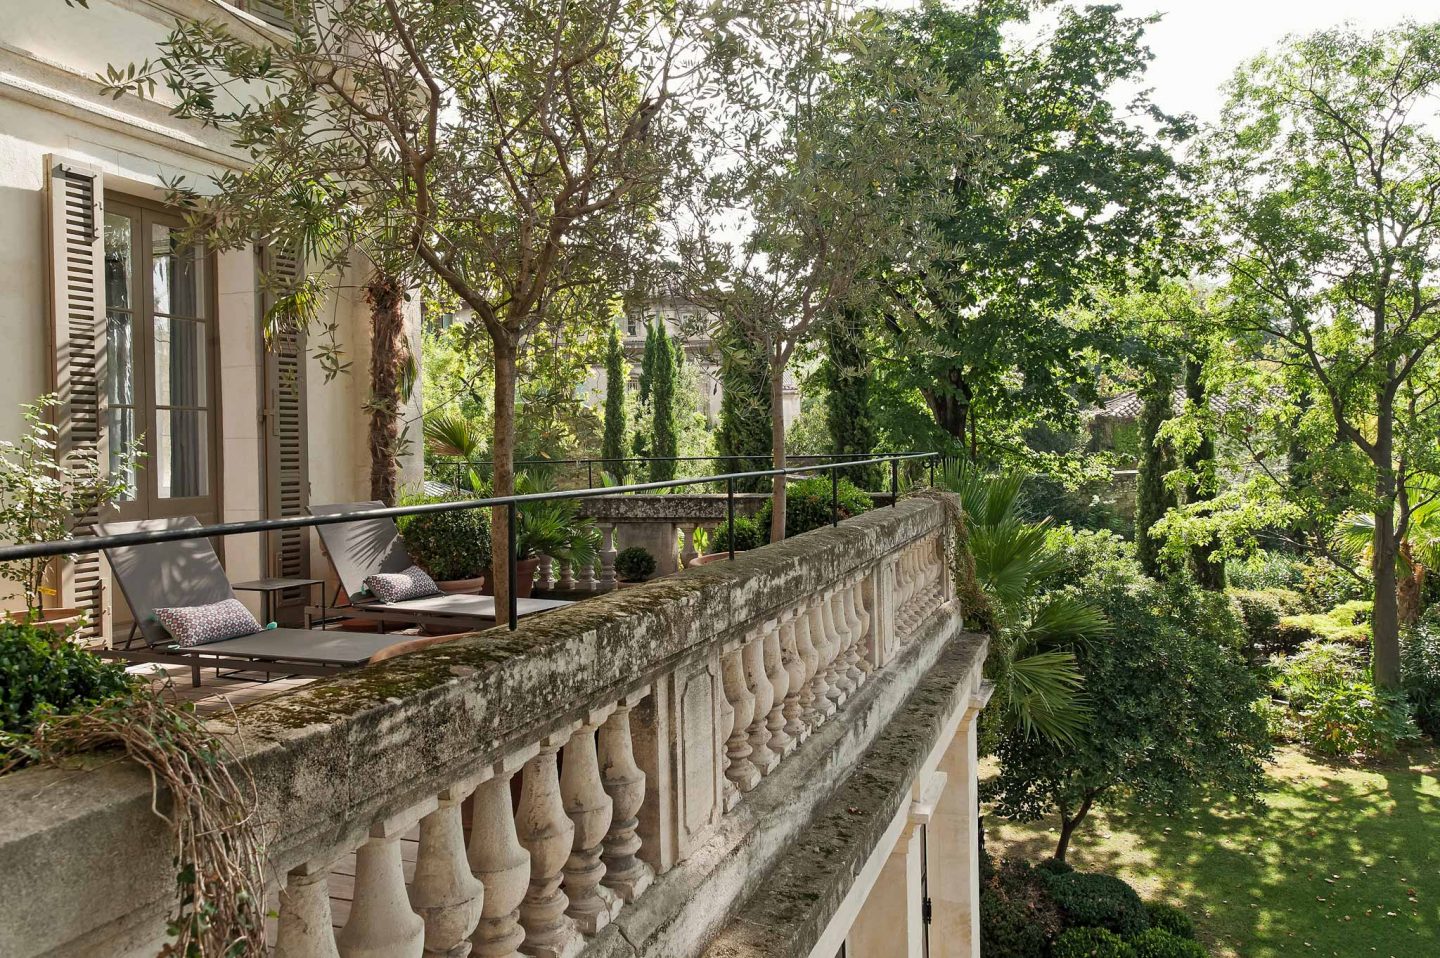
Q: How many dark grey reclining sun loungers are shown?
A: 2